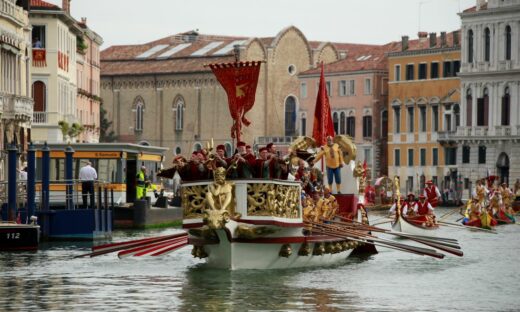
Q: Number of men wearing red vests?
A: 4